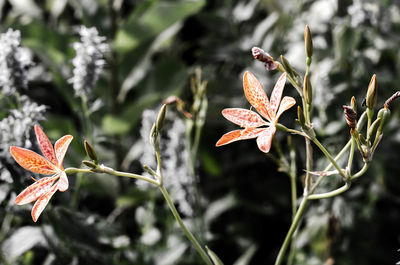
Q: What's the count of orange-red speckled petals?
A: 12